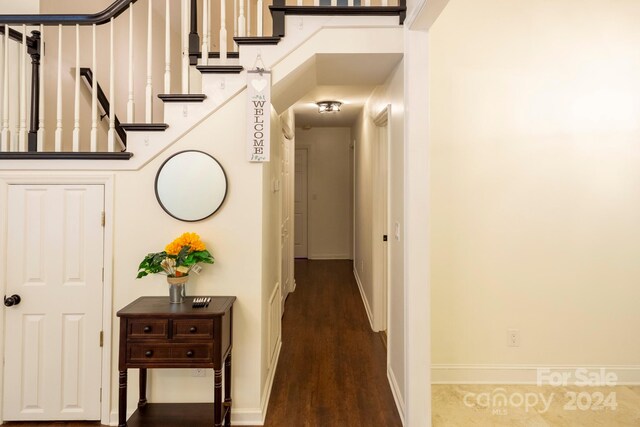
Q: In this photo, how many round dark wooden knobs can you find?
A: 4